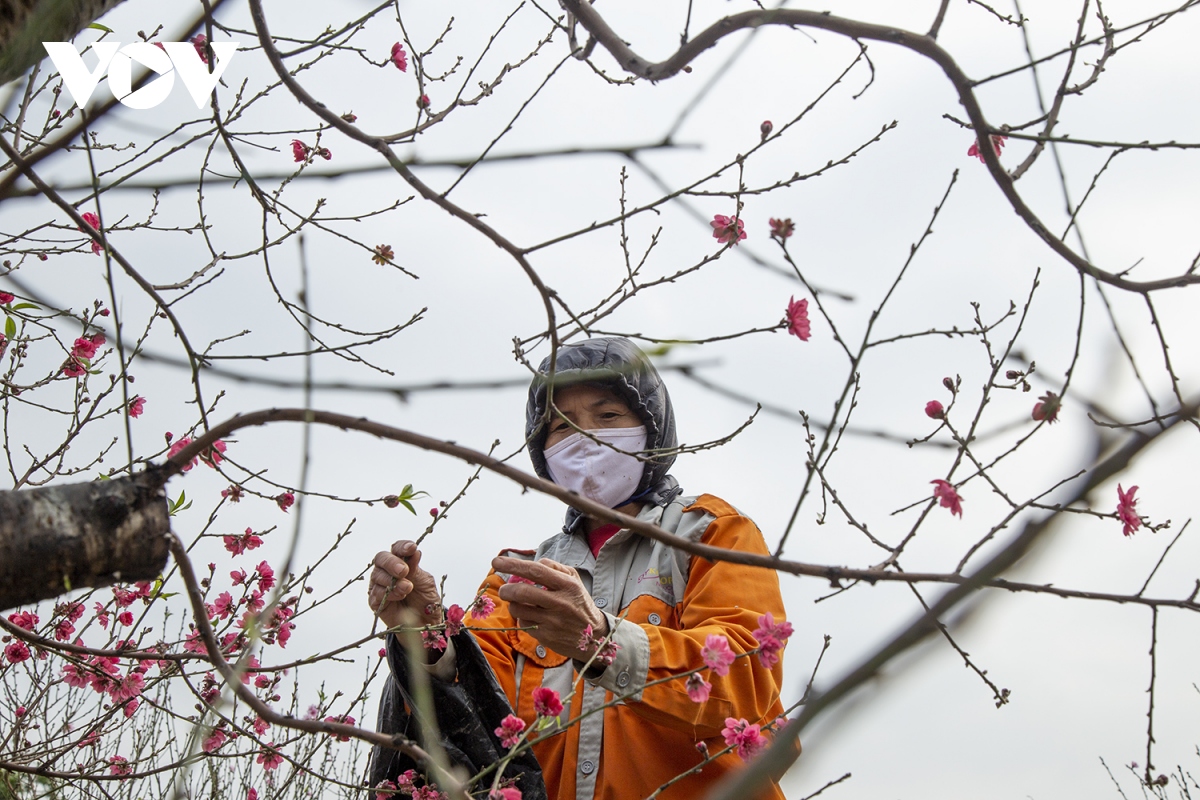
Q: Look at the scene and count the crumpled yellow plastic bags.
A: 0